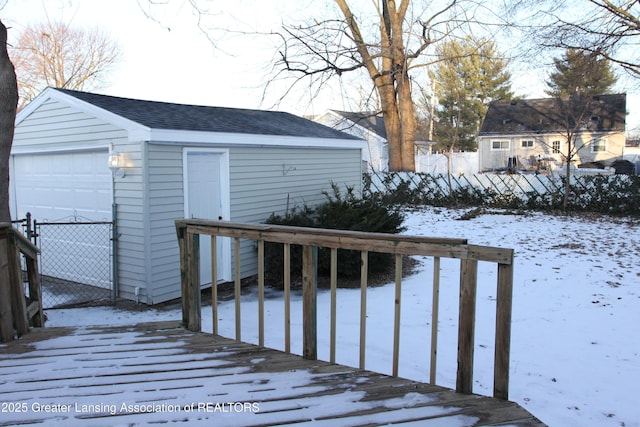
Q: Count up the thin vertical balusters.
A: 8